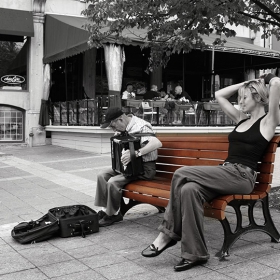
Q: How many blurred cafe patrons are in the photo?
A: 3